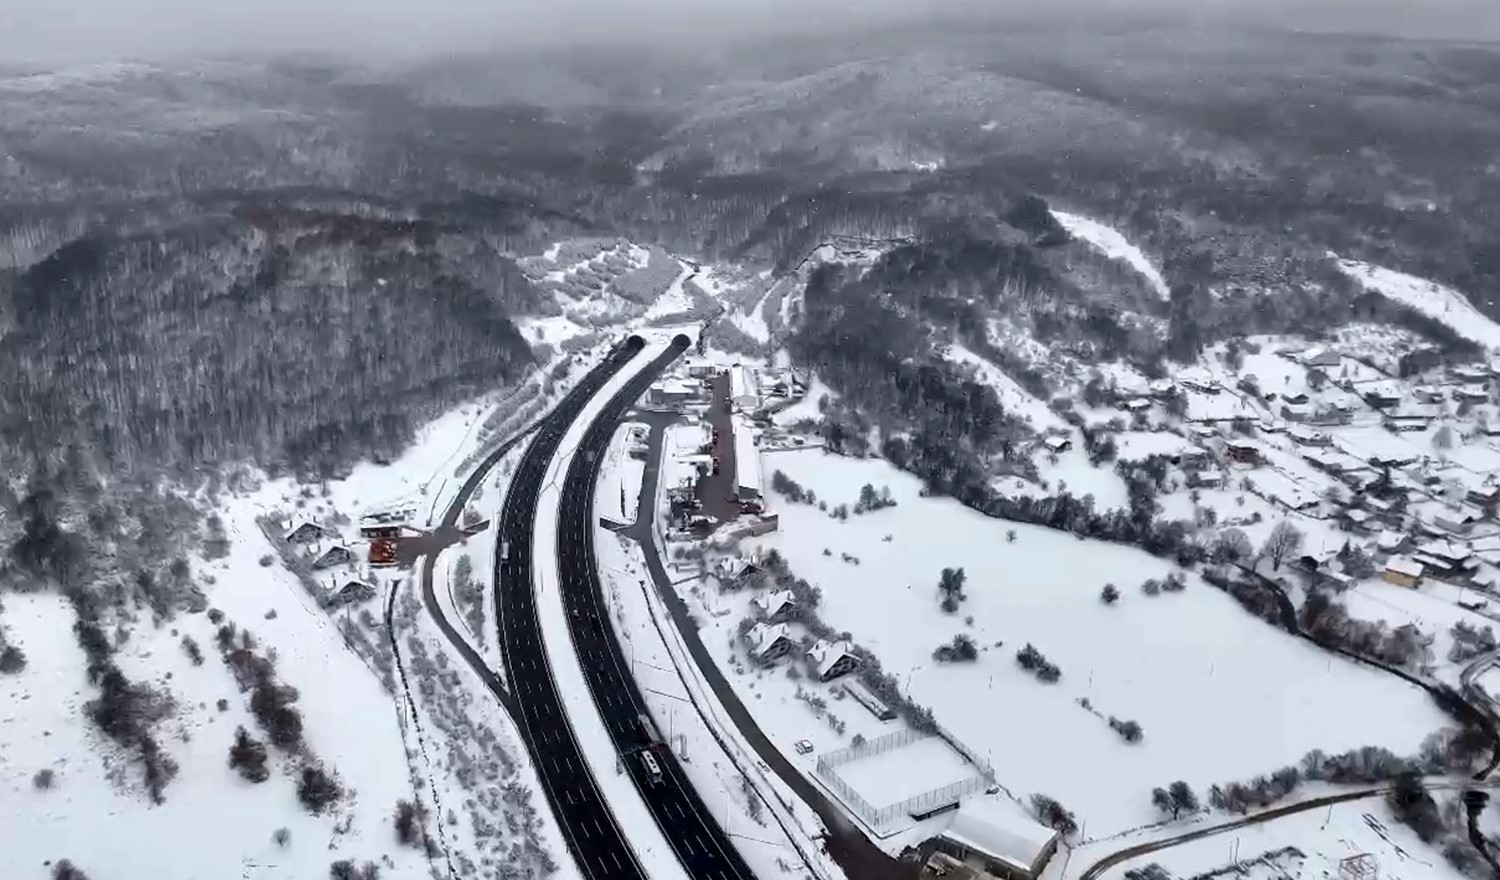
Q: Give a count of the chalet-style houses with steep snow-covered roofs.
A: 7